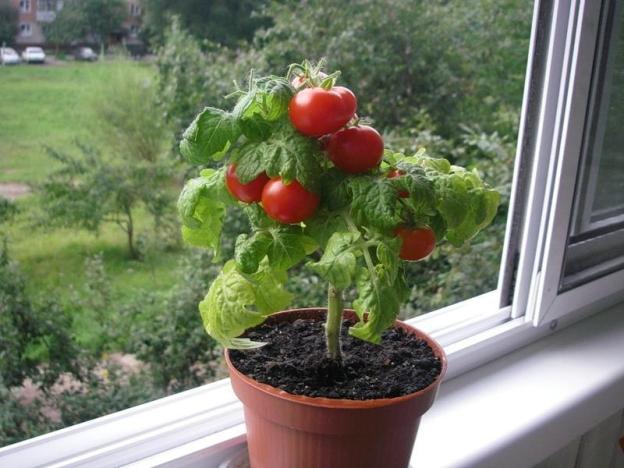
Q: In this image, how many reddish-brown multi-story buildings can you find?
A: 1